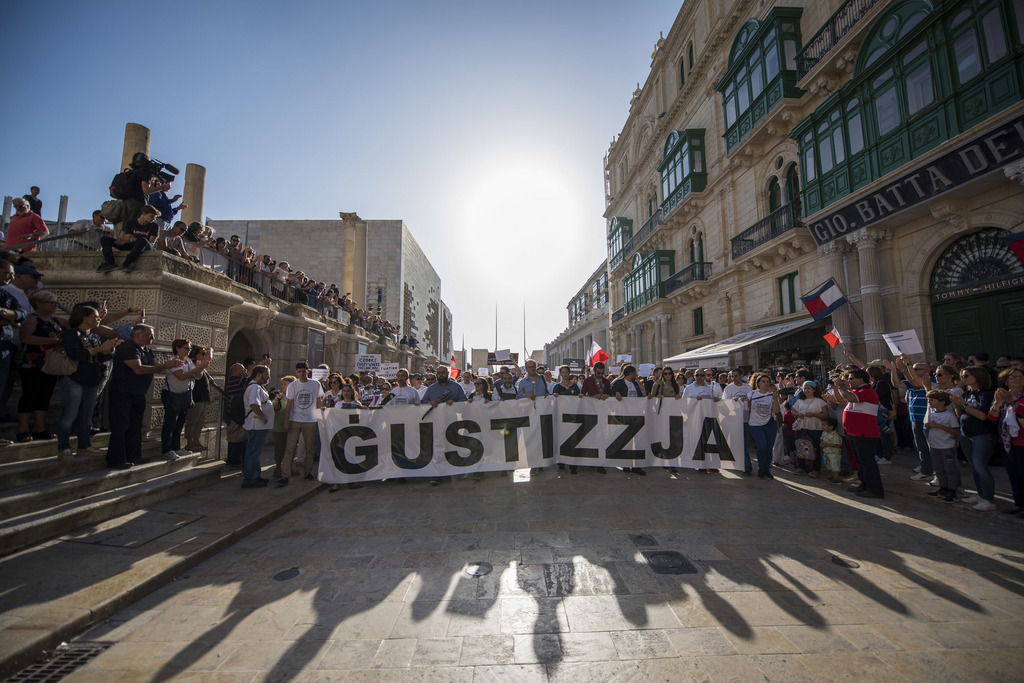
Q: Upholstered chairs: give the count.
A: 0